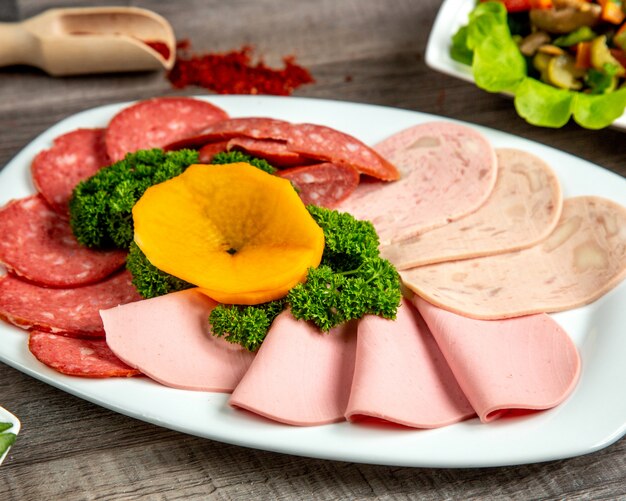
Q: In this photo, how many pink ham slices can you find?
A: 4